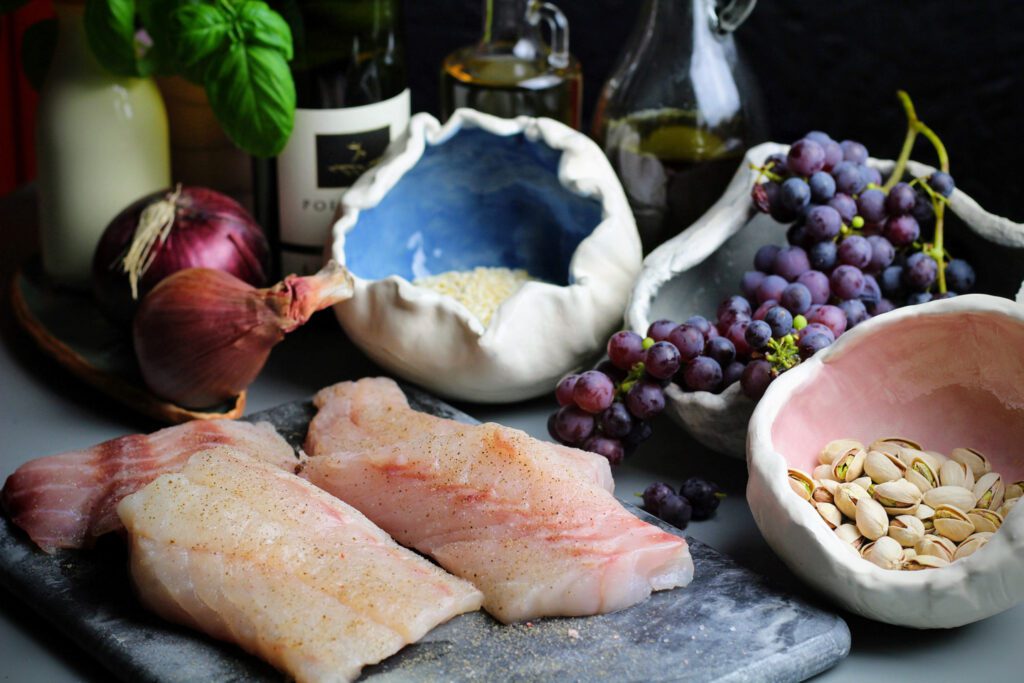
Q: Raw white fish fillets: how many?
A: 4